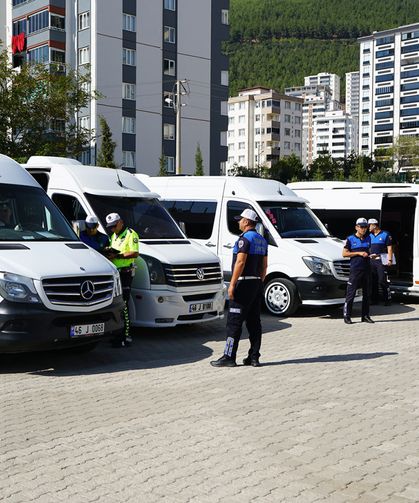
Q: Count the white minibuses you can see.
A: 4